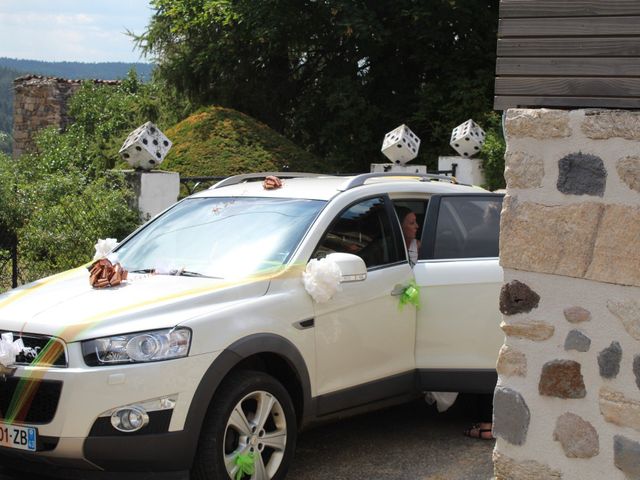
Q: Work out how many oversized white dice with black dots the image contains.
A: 3